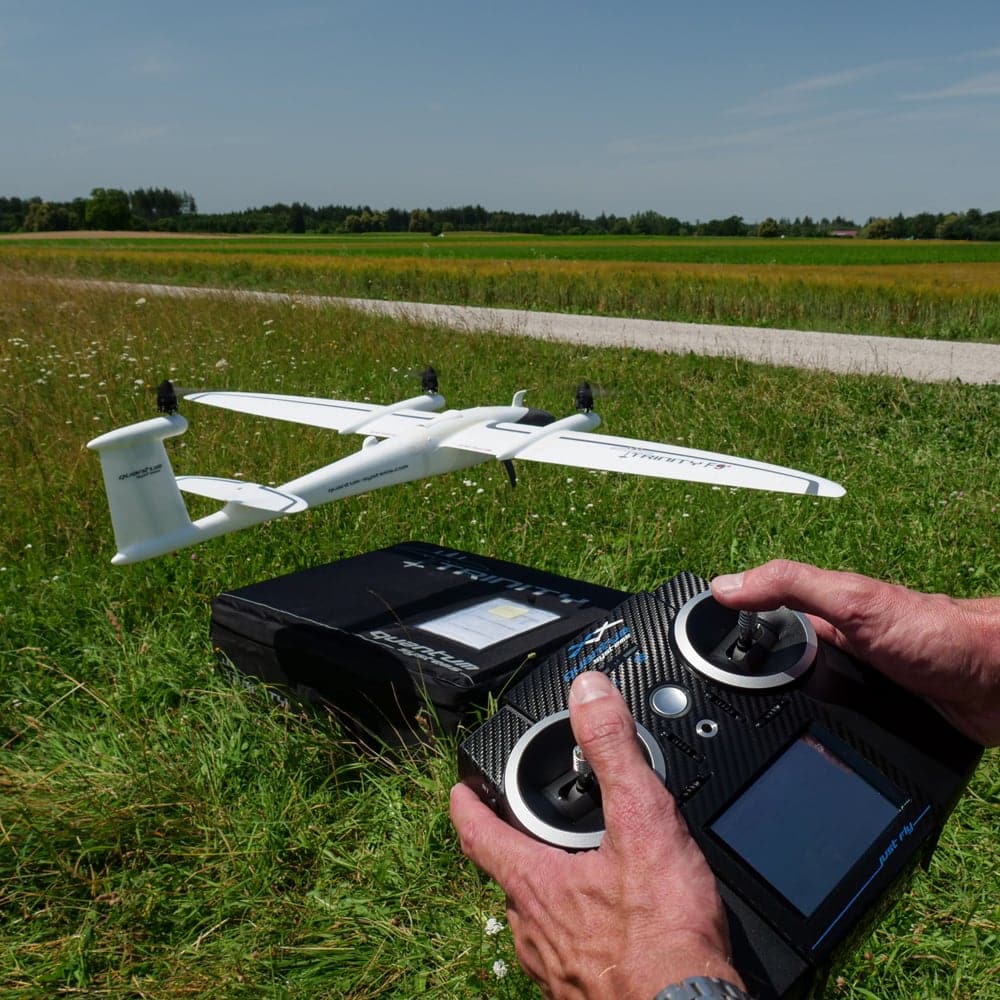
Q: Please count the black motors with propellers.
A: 3